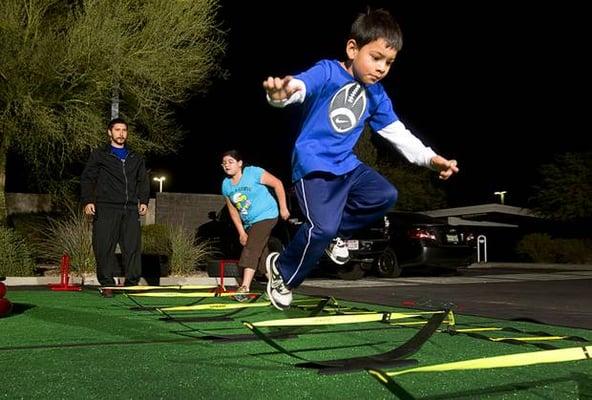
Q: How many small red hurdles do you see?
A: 2